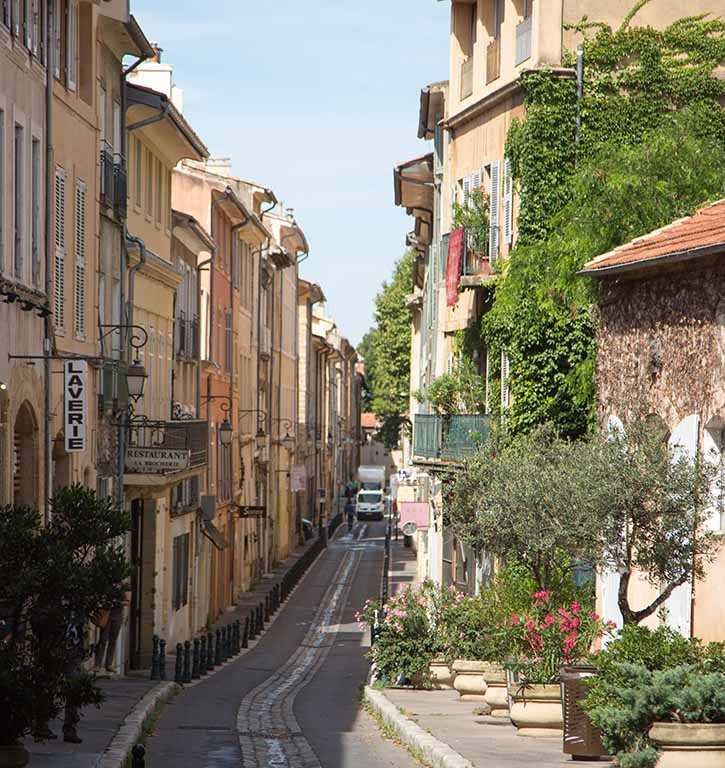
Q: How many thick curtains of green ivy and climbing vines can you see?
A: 1